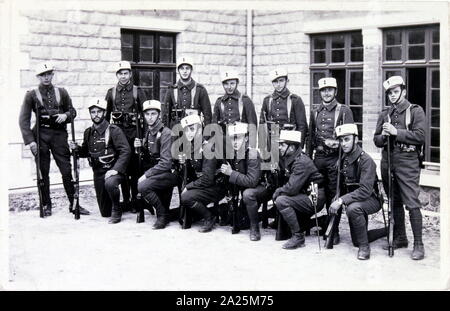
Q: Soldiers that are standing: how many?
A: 7